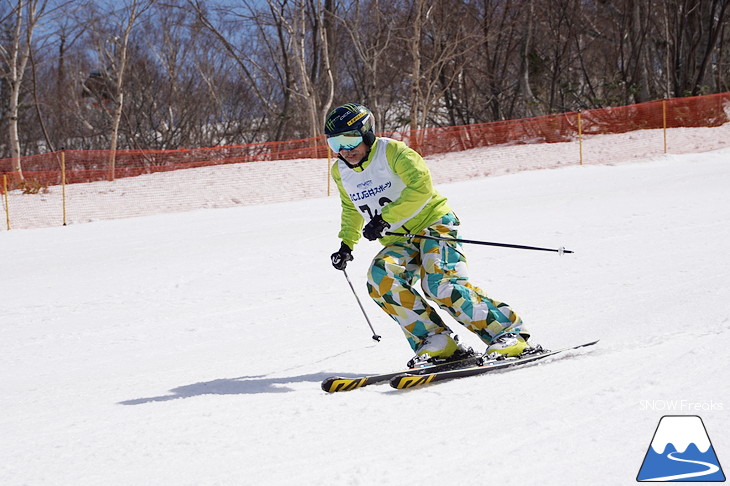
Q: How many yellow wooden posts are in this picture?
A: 5